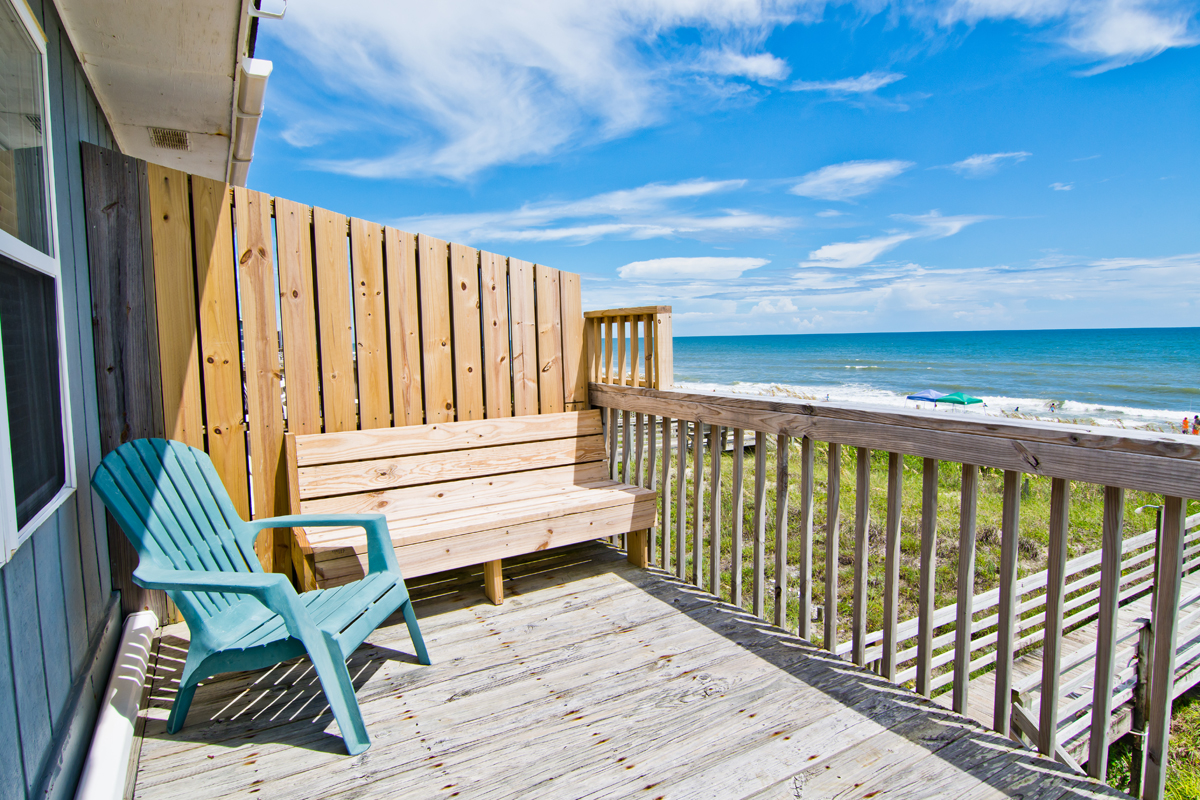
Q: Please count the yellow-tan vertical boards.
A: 13